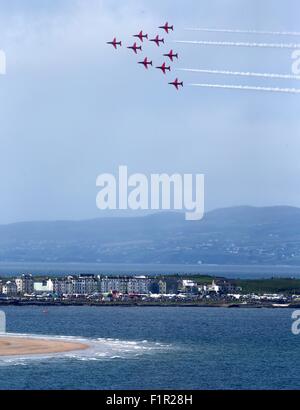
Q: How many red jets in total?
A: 9